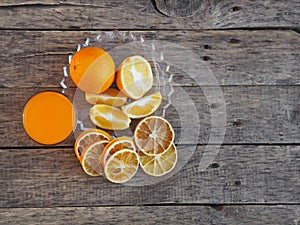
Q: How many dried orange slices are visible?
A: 6